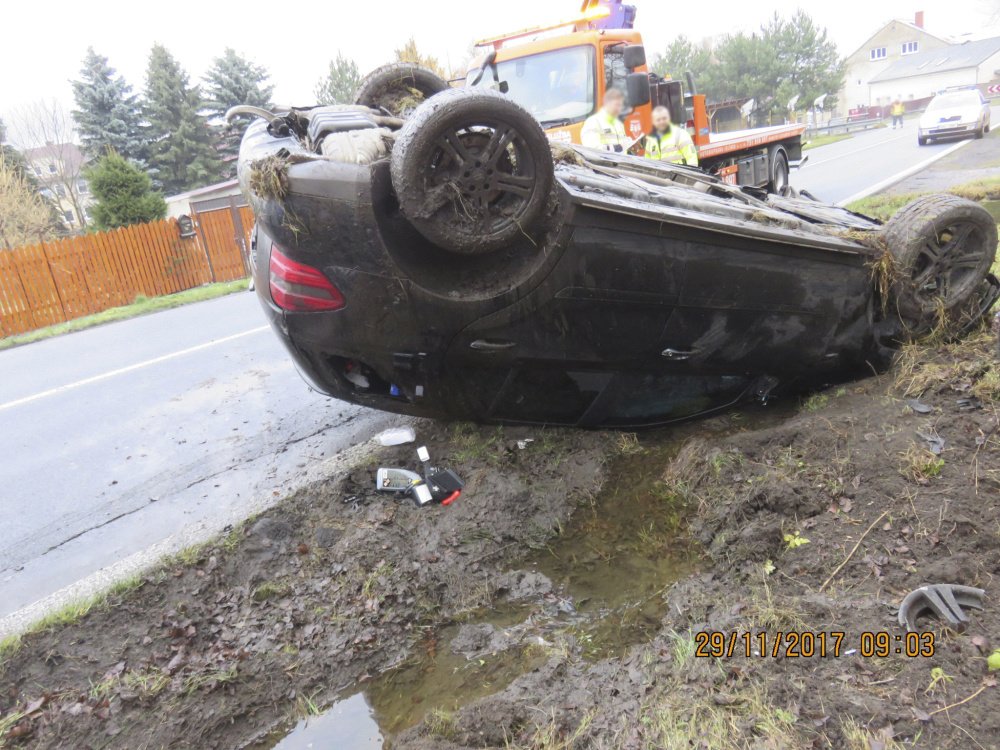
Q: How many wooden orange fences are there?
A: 1